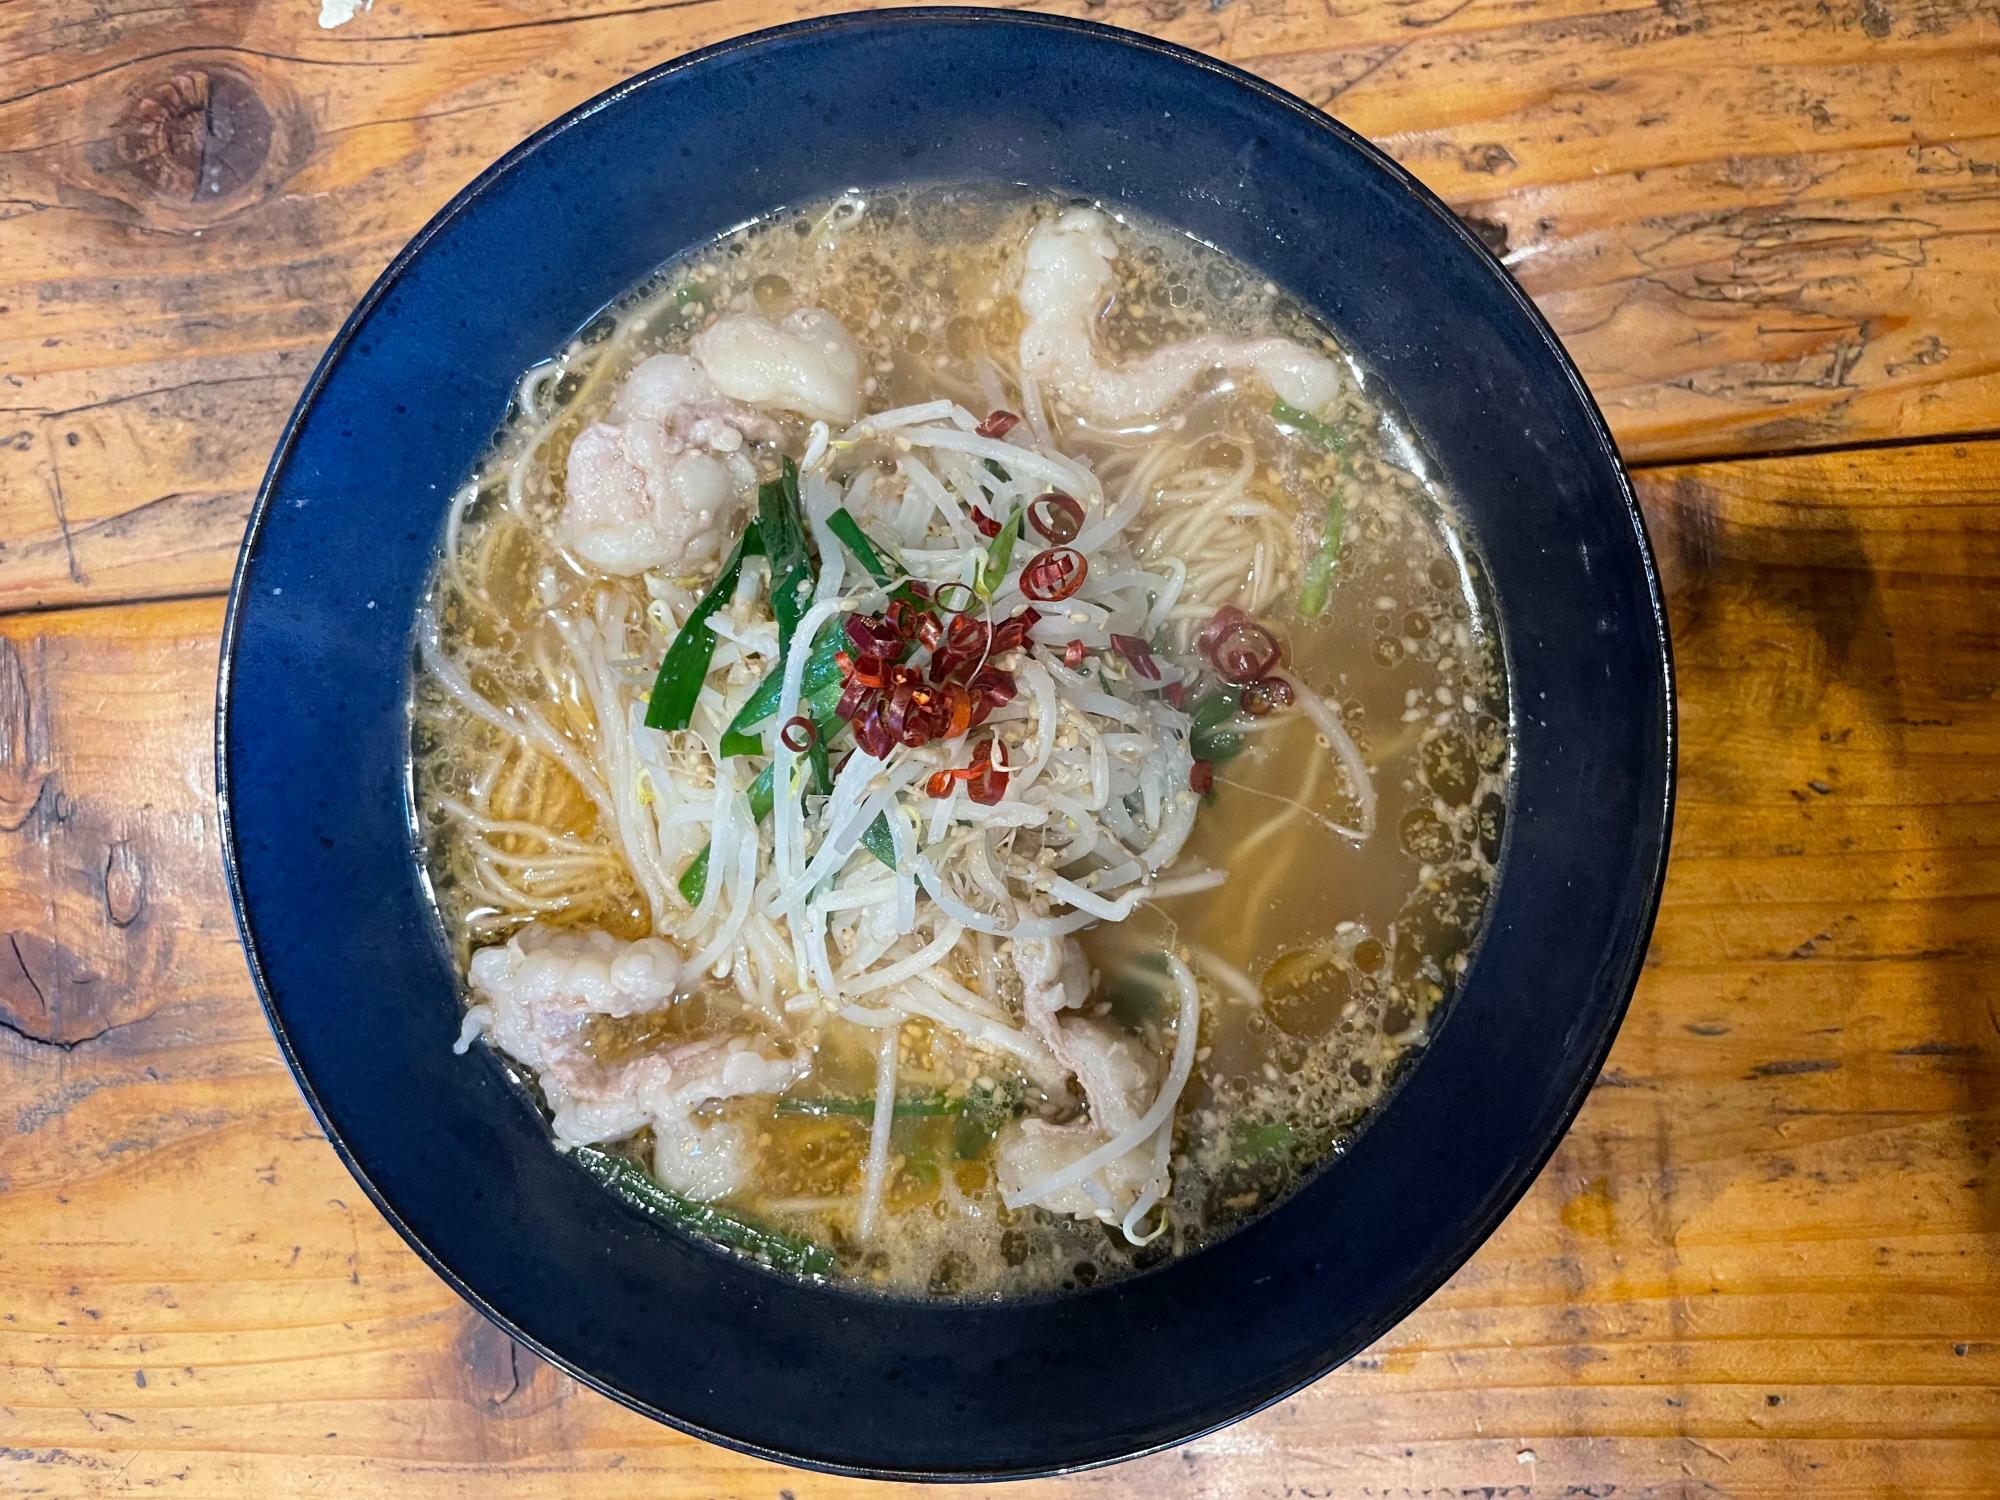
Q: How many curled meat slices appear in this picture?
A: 4